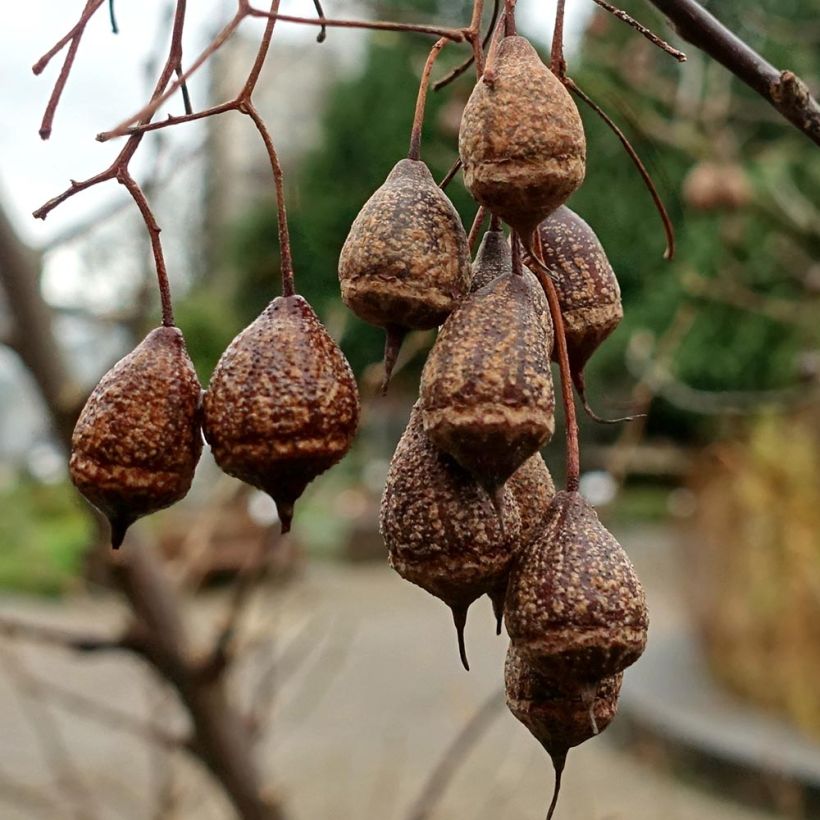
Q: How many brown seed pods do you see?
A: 11